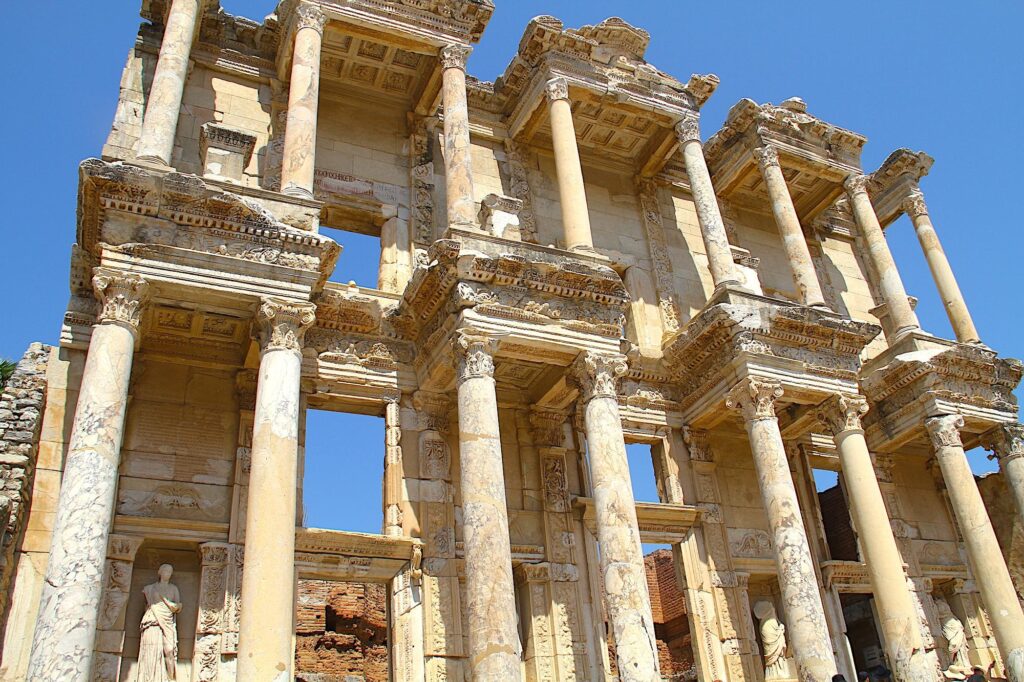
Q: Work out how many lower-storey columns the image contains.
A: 8